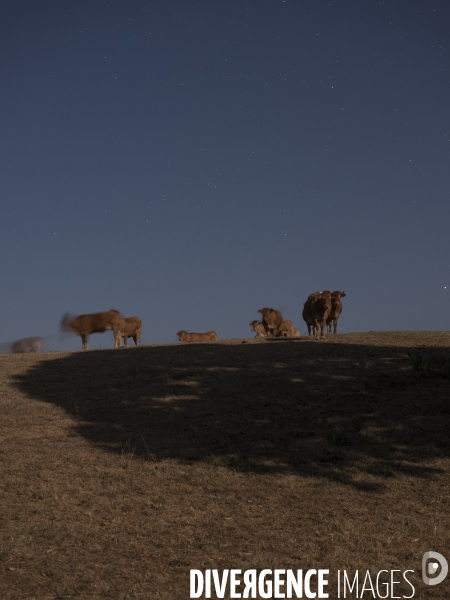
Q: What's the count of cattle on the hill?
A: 9